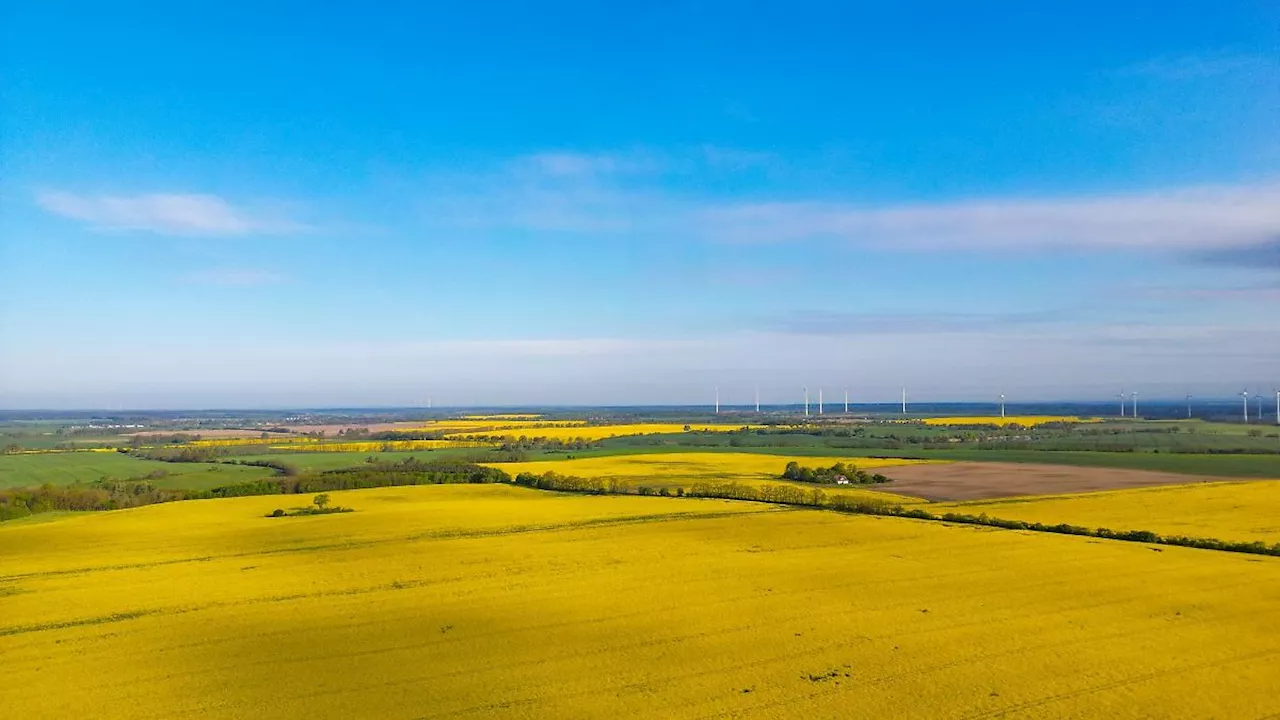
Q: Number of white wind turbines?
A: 13